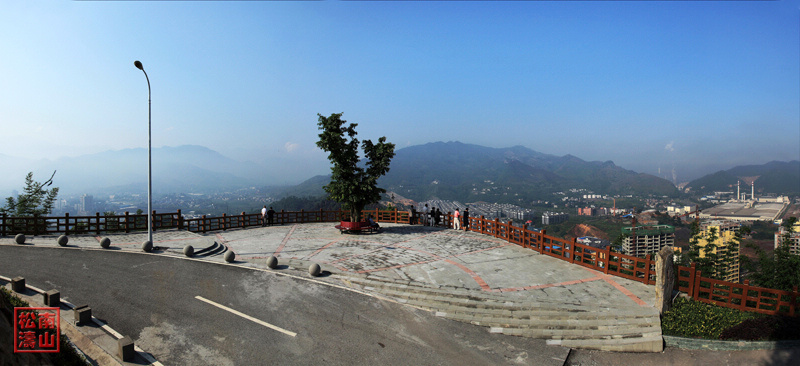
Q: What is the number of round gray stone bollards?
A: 8